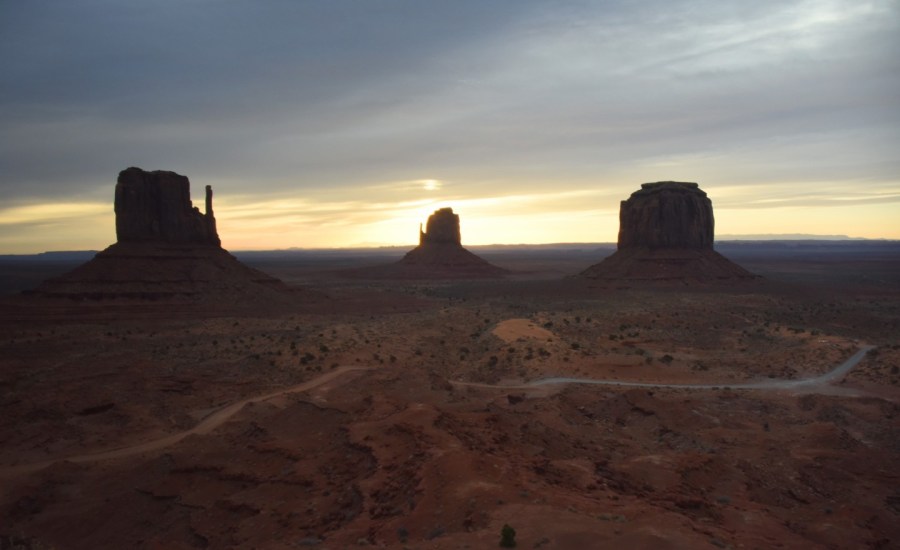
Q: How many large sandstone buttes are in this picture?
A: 3